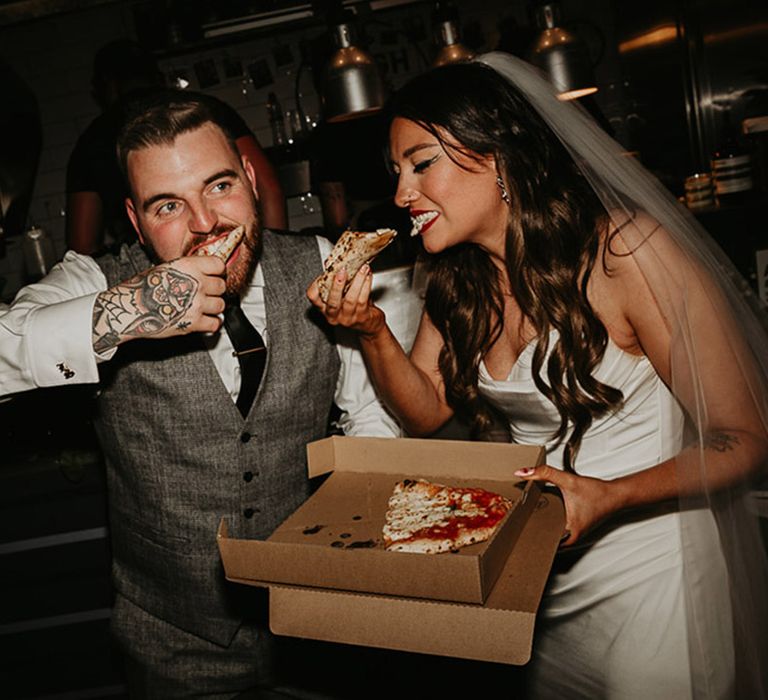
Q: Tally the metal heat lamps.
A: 3